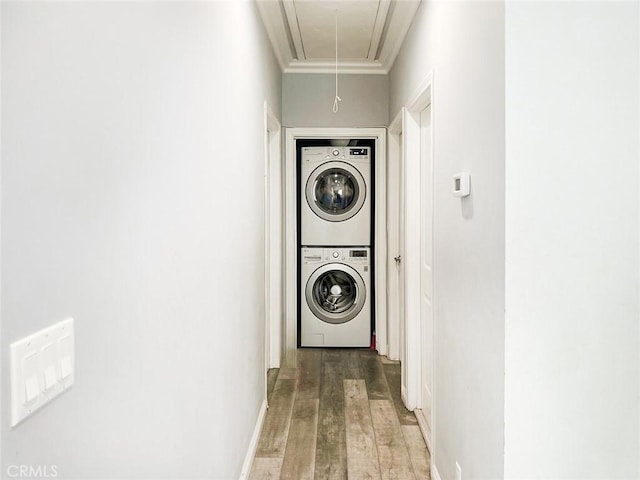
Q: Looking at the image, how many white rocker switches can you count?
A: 3